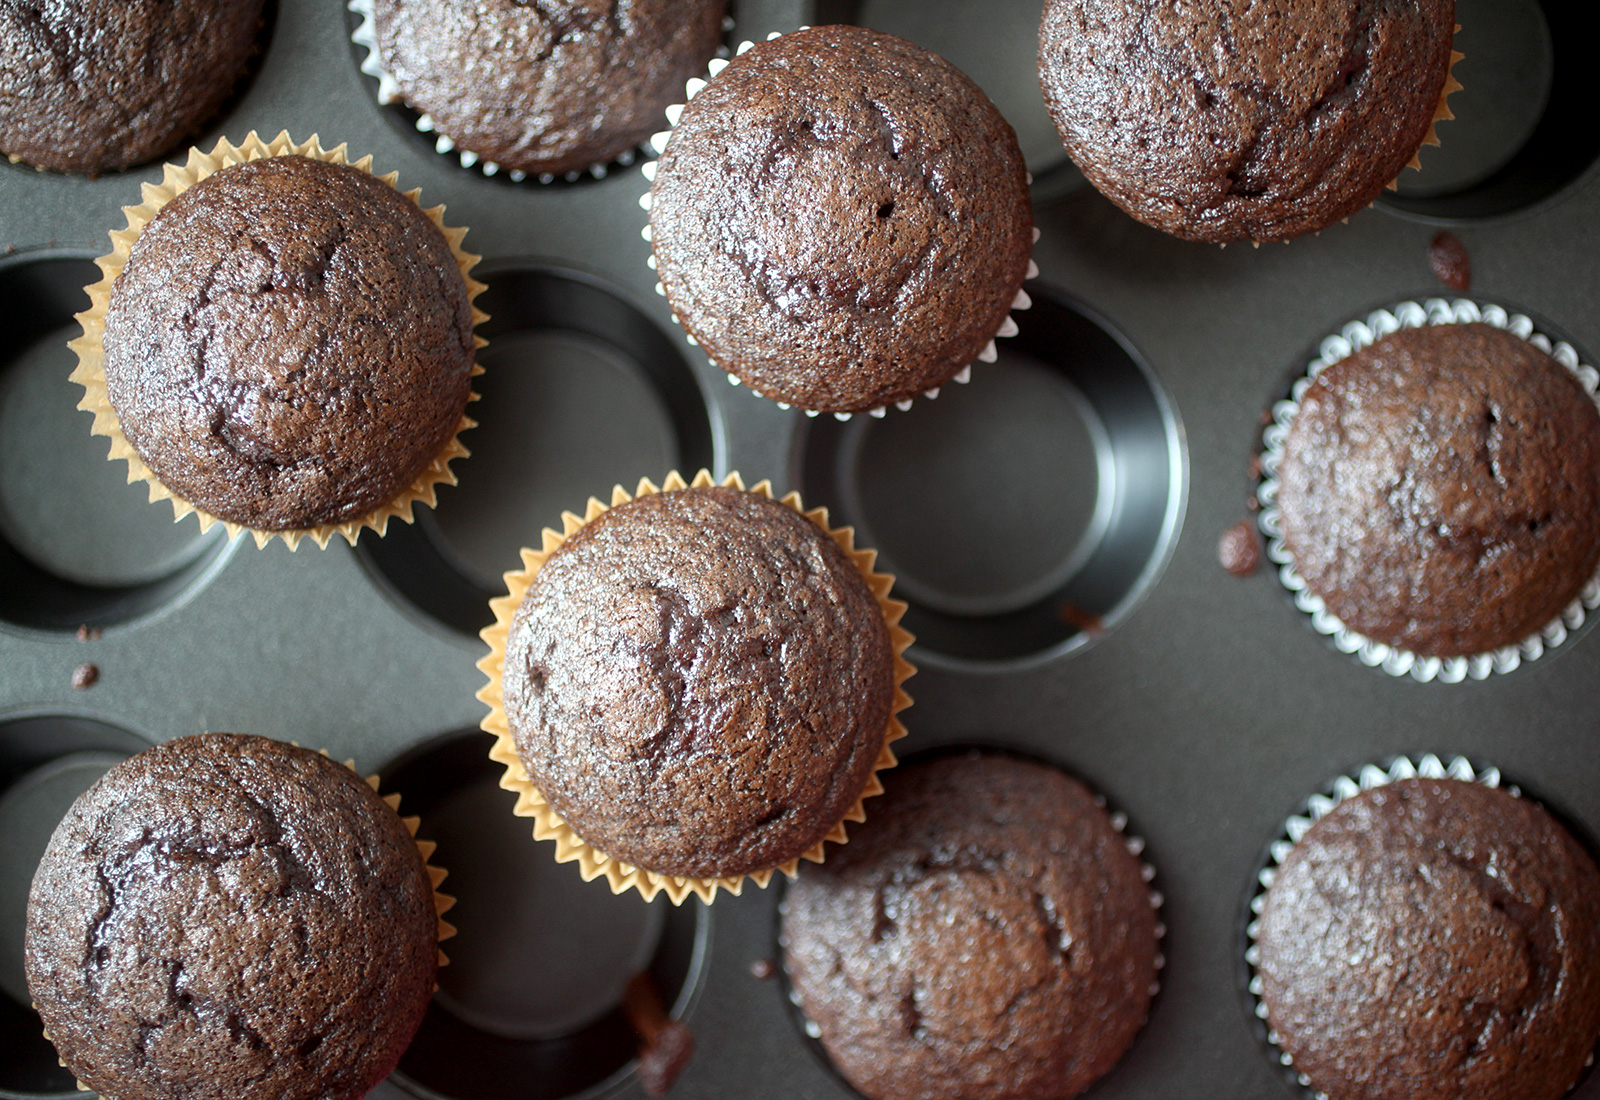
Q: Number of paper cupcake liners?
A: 10